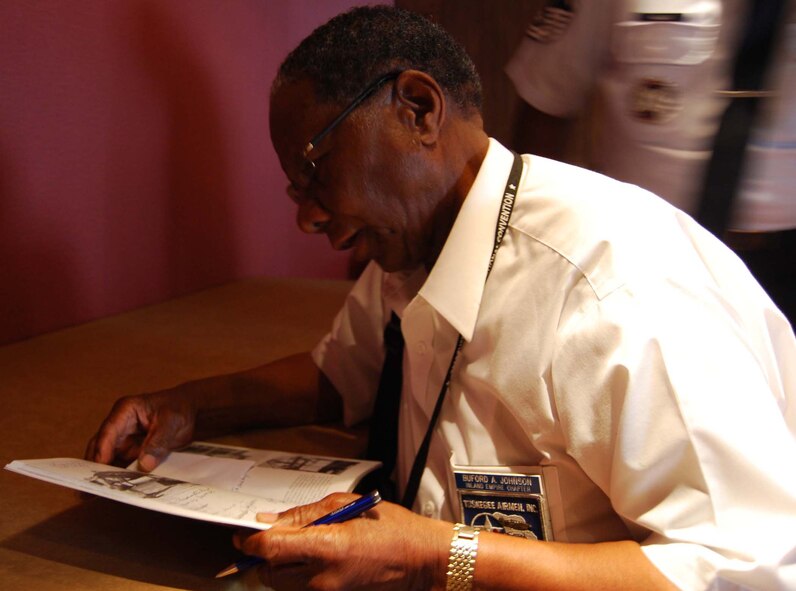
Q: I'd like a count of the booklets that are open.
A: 1